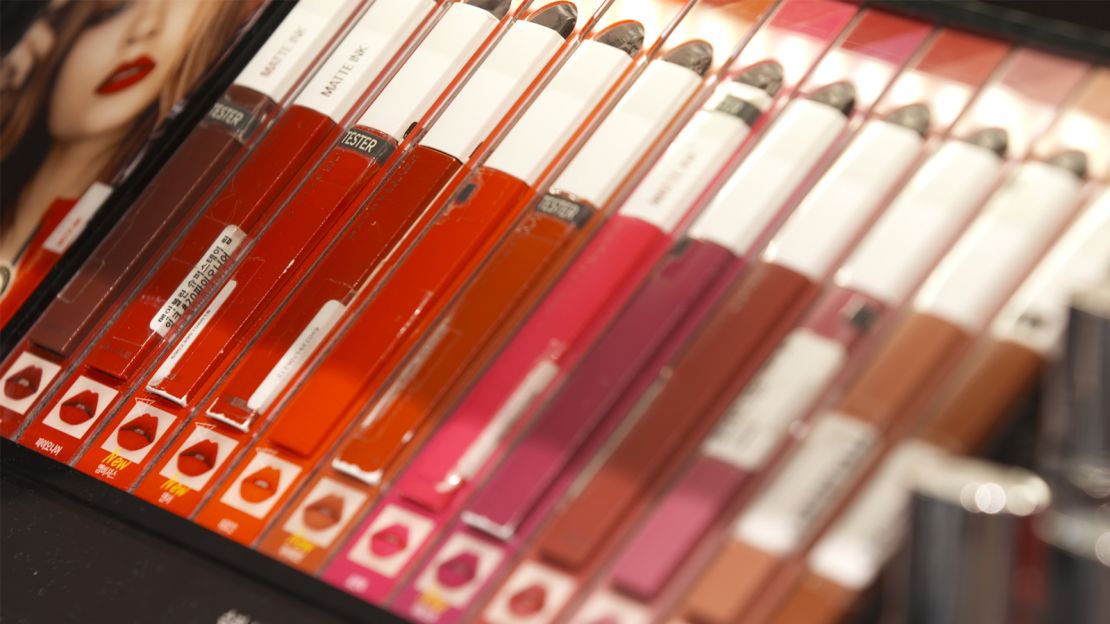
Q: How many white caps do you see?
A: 12